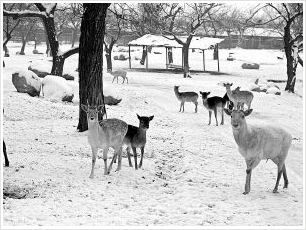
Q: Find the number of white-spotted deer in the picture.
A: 1